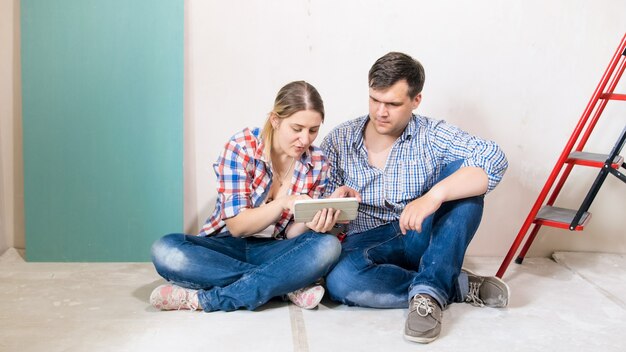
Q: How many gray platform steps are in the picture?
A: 2